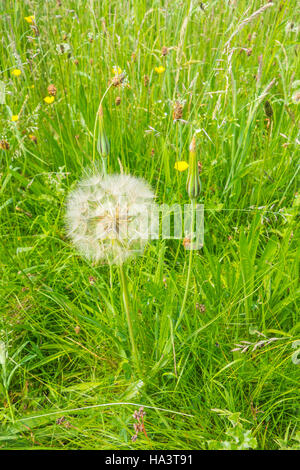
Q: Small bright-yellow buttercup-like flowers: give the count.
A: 7